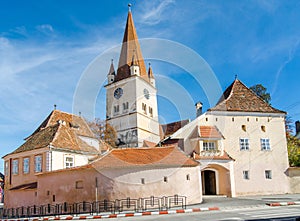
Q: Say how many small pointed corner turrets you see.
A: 3